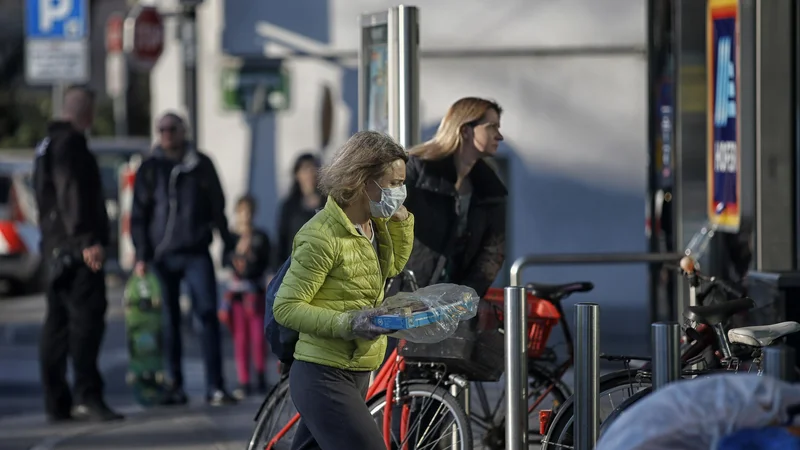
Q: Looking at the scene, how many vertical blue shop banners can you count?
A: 1